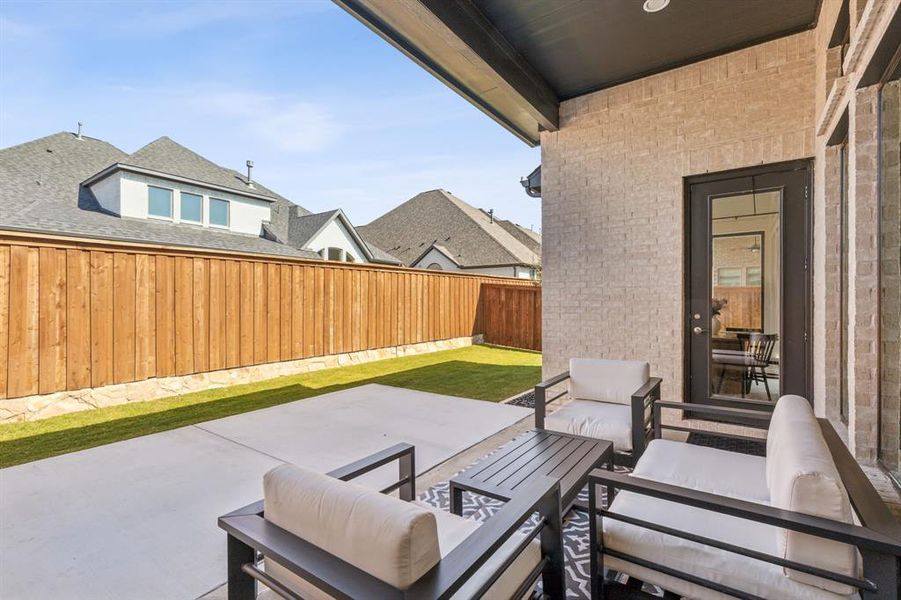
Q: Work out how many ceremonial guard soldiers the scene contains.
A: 0